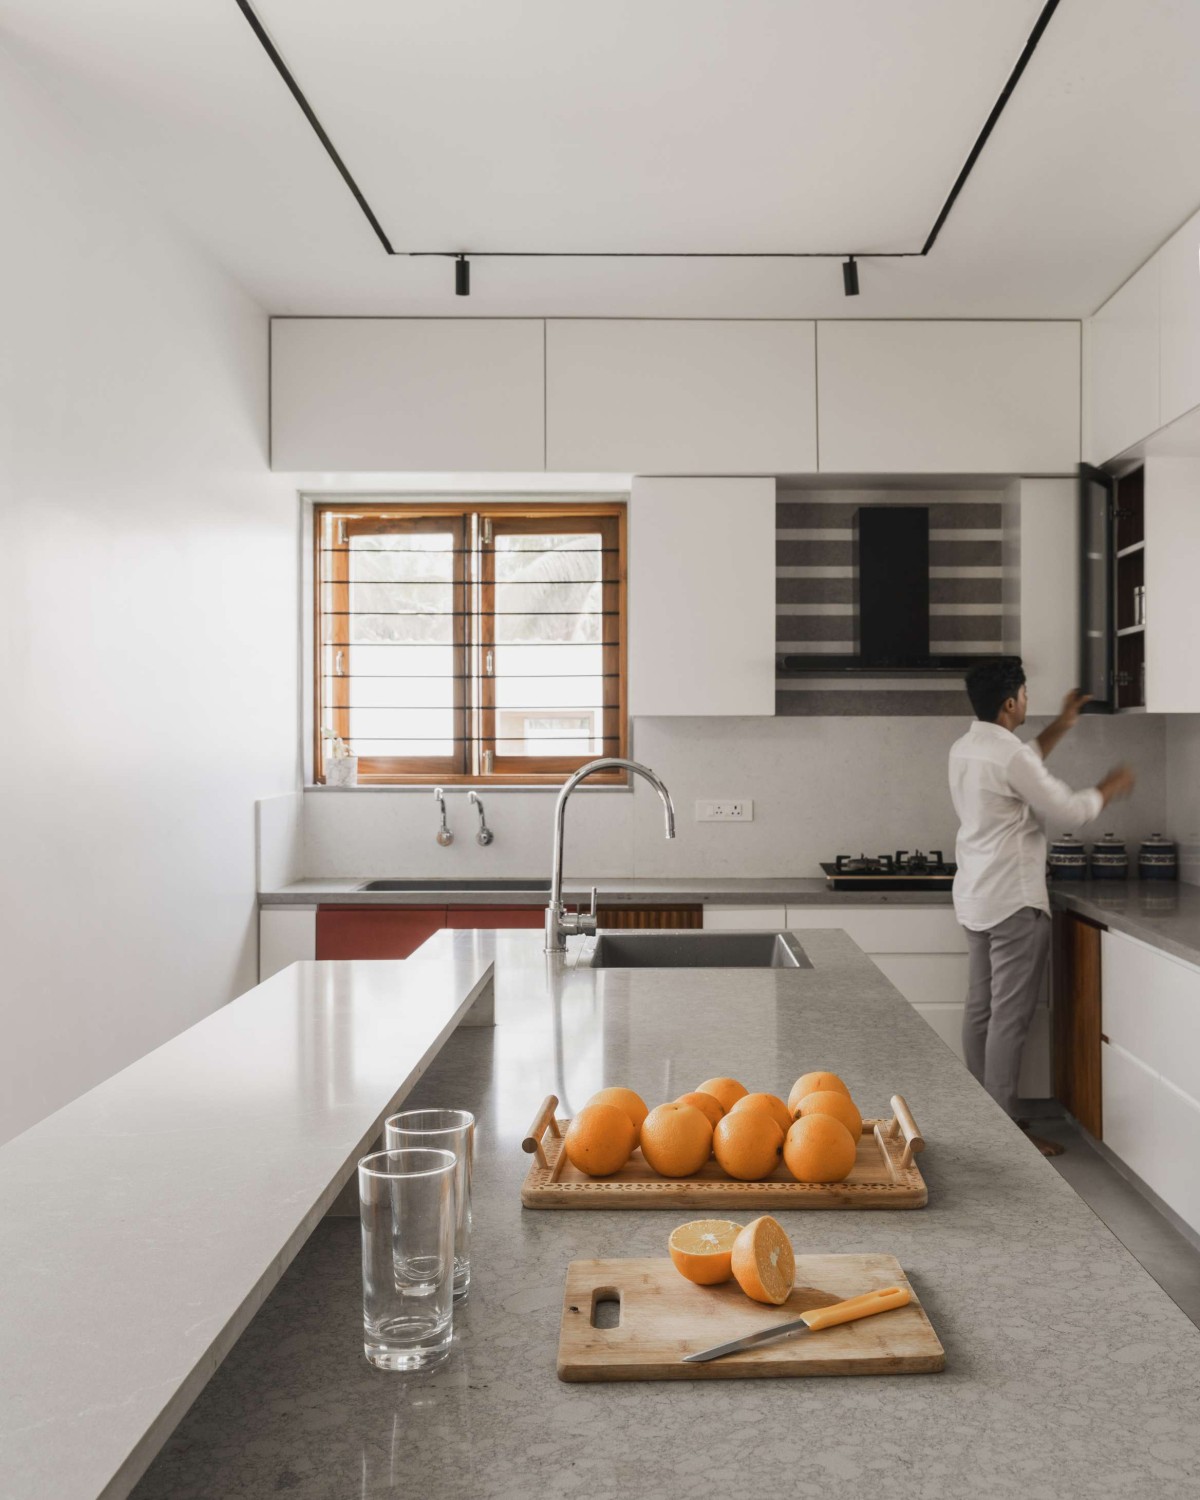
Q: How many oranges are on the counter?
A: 11